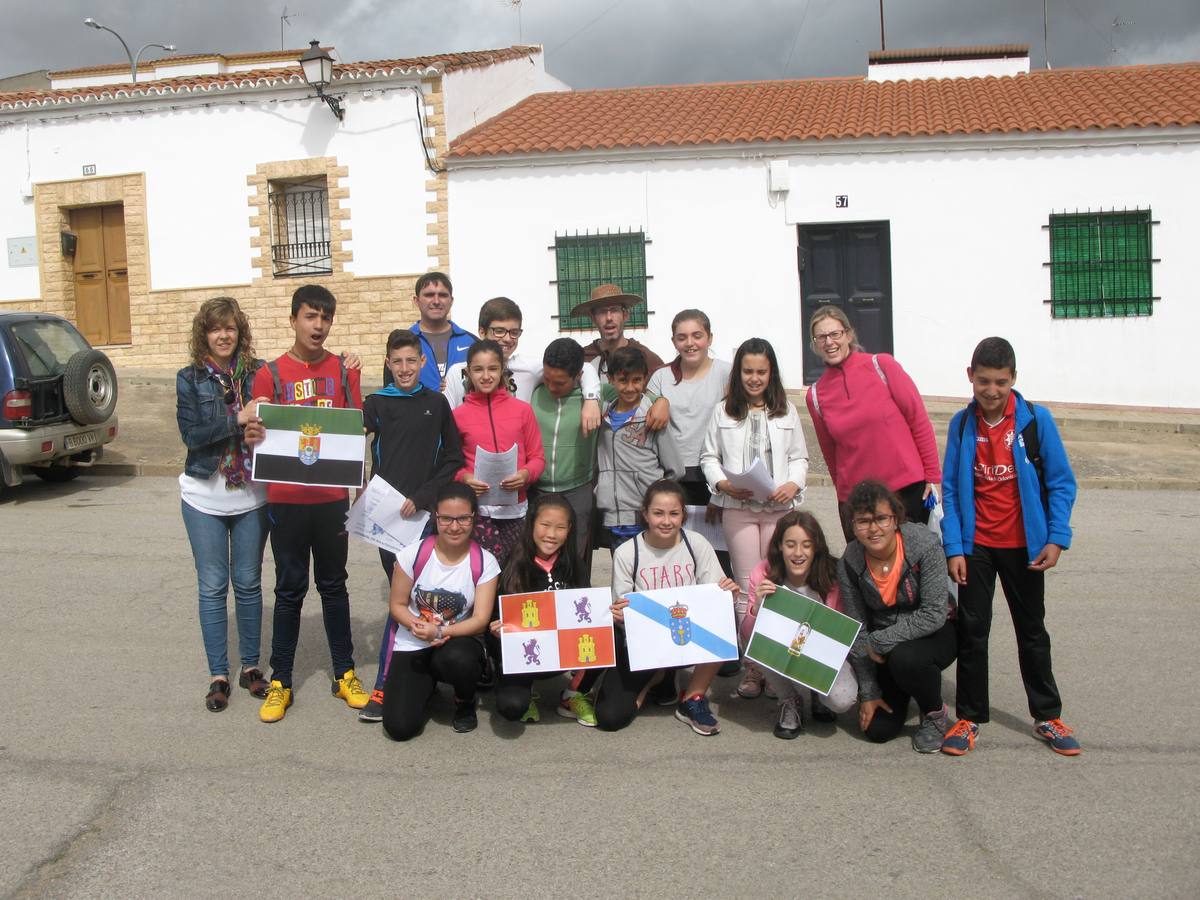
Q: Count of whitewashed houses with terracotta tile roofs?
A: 2